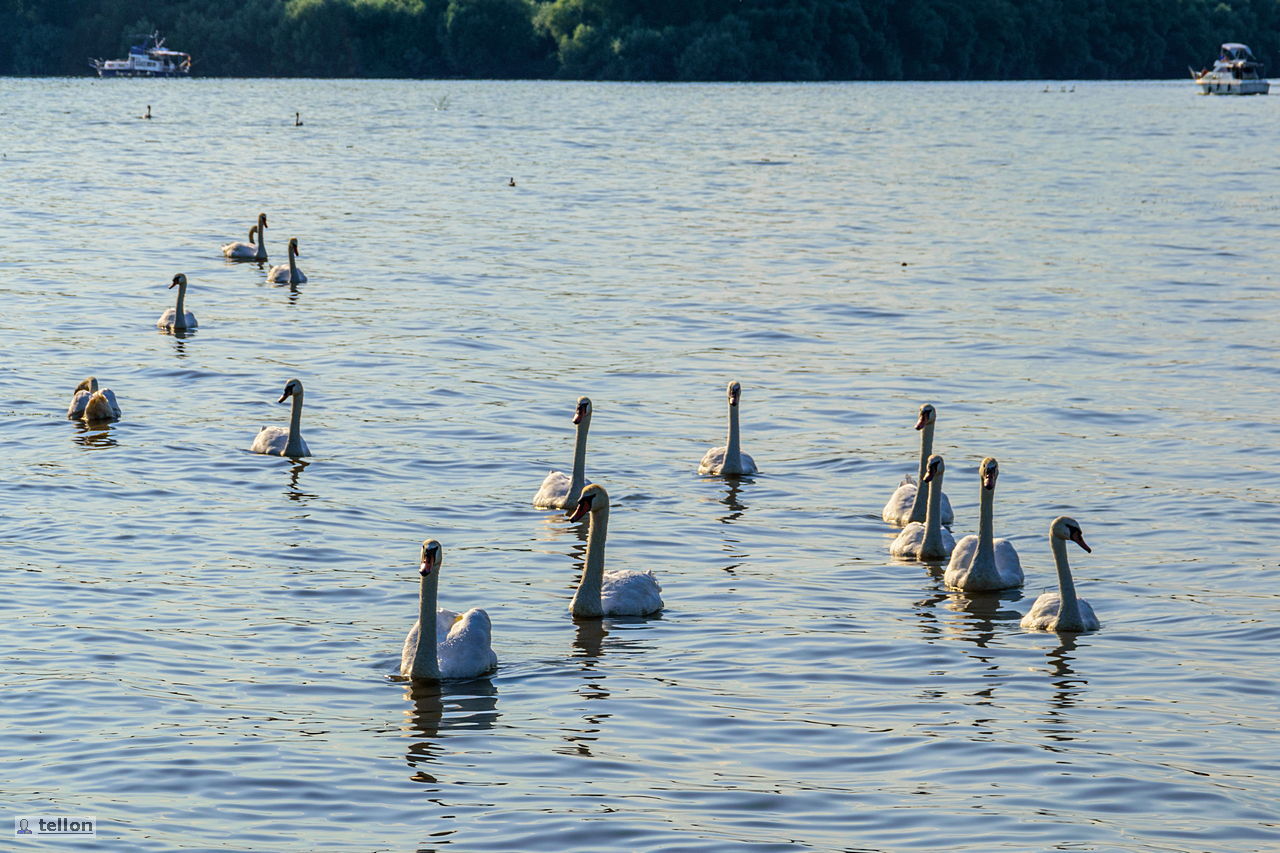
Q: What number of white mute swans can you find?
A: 14